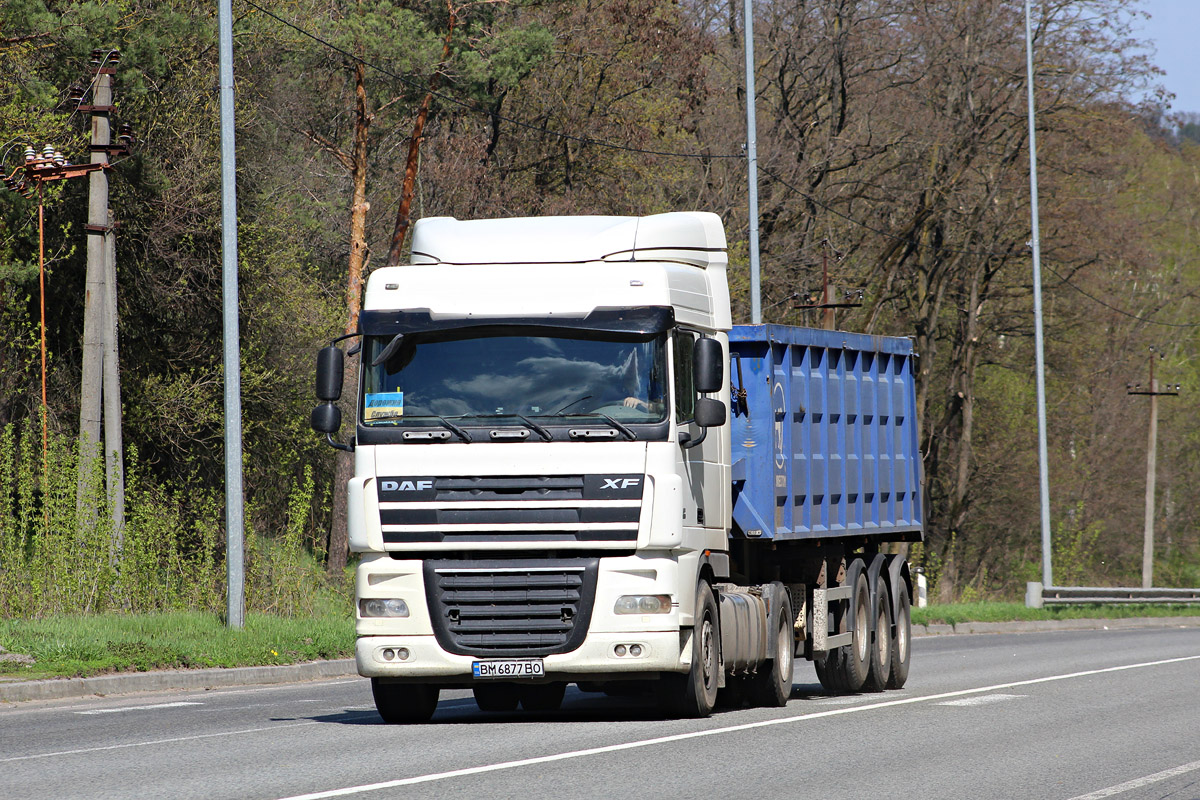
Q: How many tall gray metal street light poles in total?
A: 3